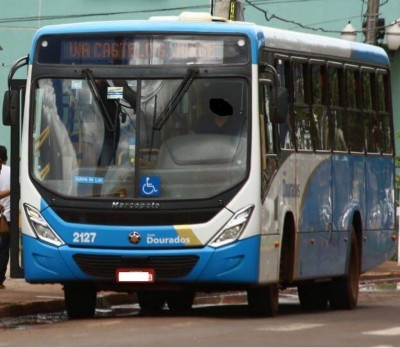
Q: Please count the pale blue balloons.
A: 0